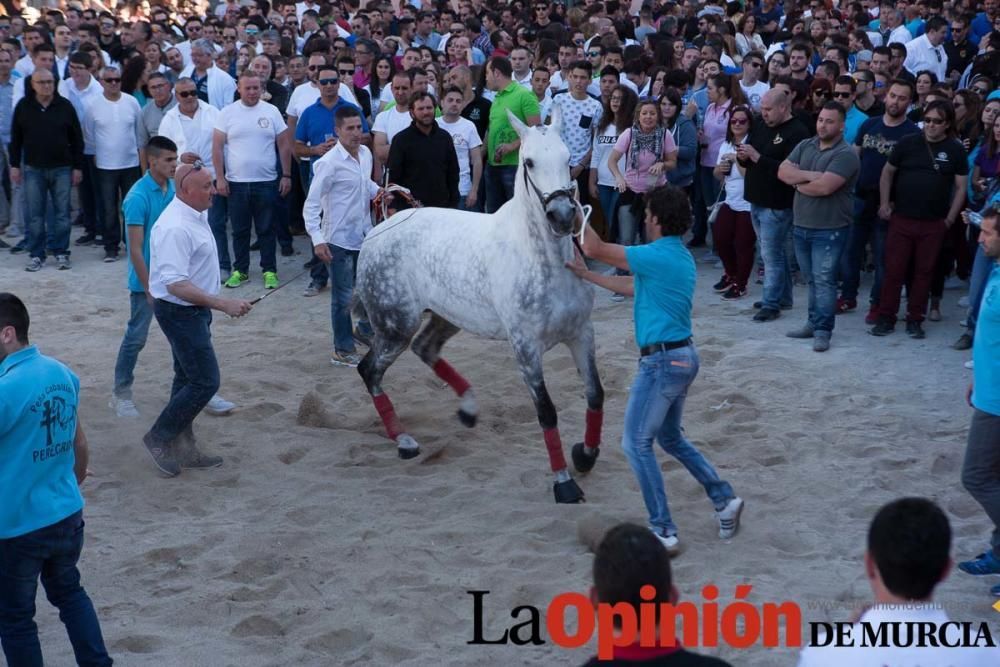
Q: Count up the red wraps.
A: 4